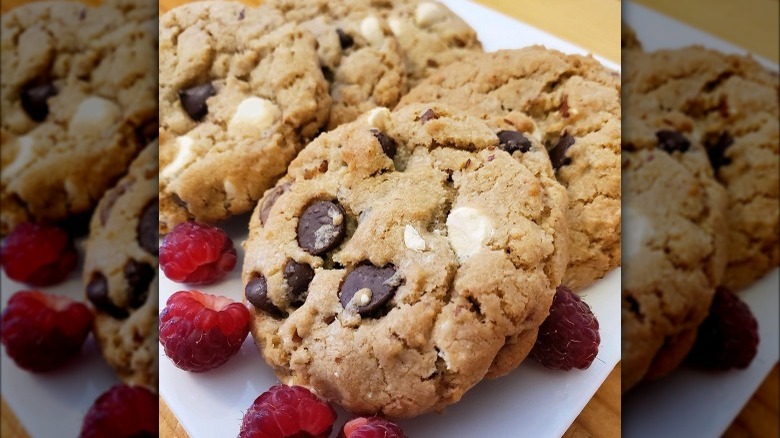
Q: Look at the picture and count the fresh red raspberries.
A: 5